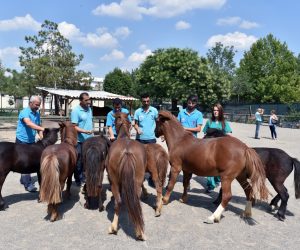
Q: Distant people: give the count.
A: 2